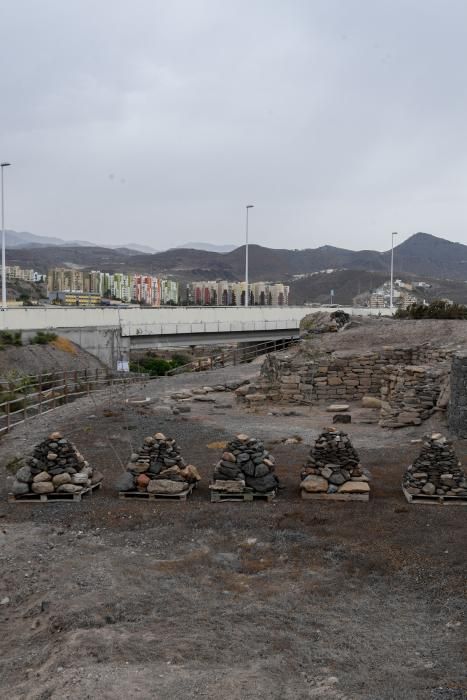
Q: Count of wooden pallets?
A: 5